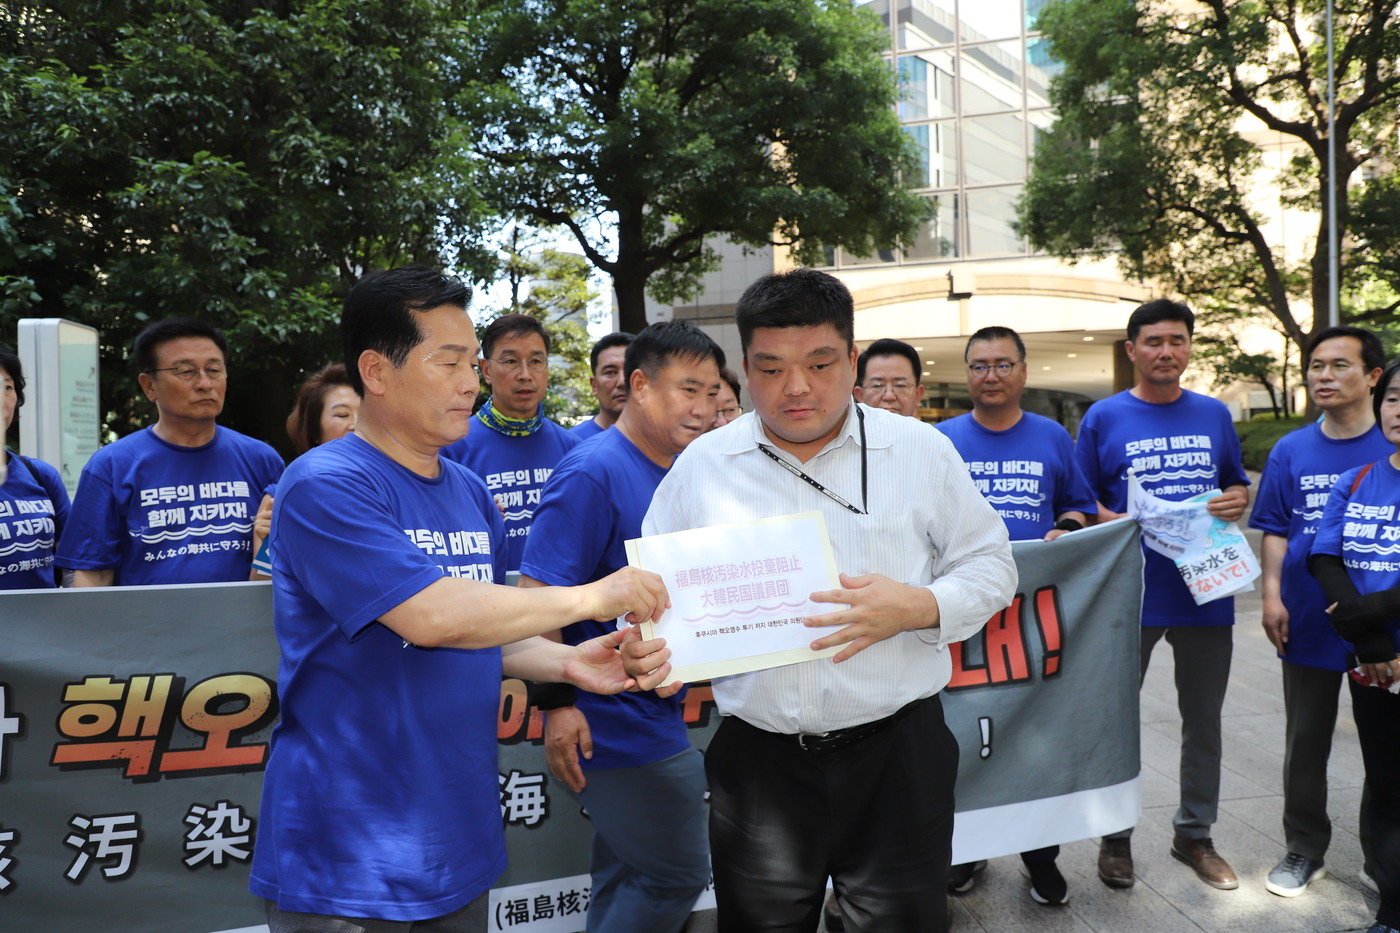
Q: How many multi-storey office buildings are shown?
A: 1